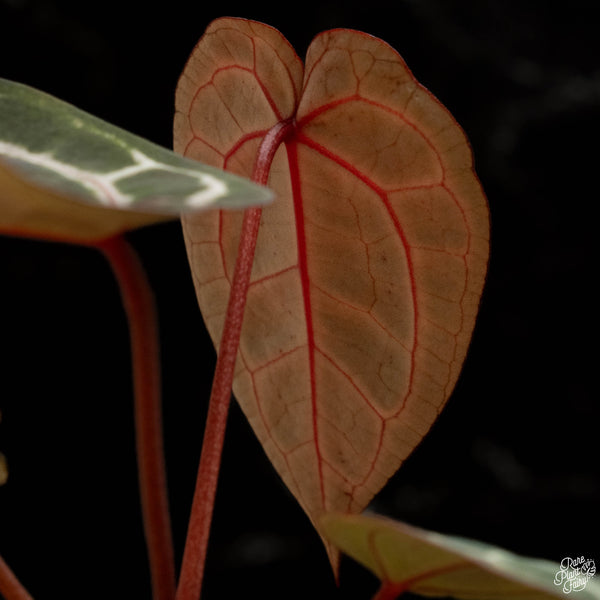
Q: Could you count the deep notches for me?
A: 1